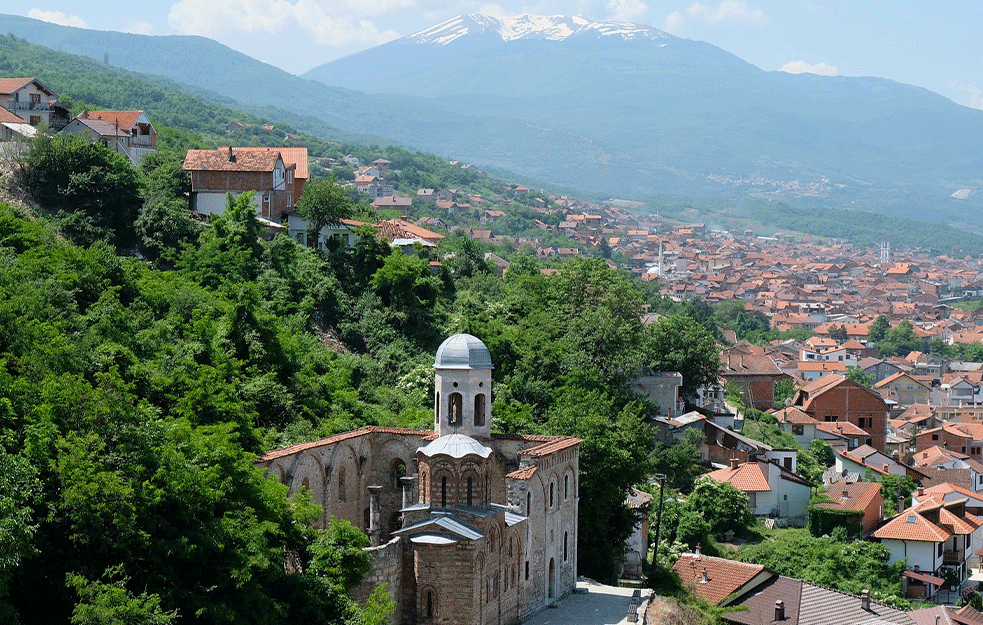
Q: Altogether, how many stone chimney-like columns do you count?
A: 2